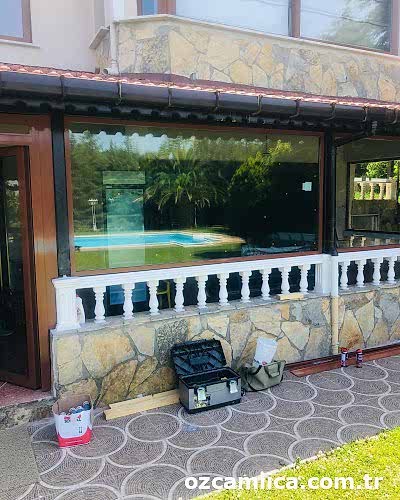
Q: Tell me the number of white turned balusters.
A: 14